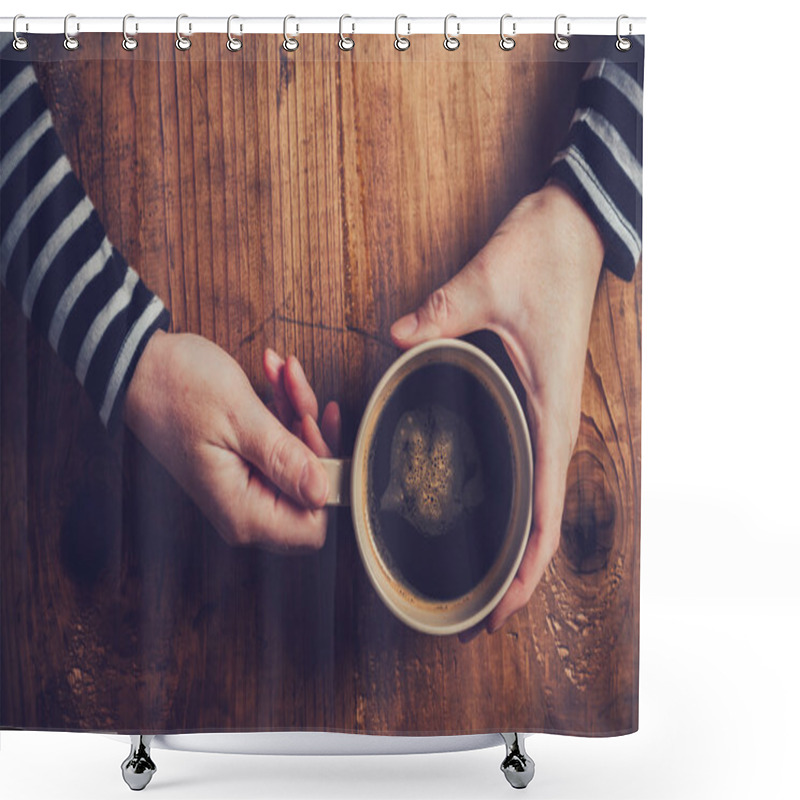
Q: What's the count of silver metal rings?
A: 12